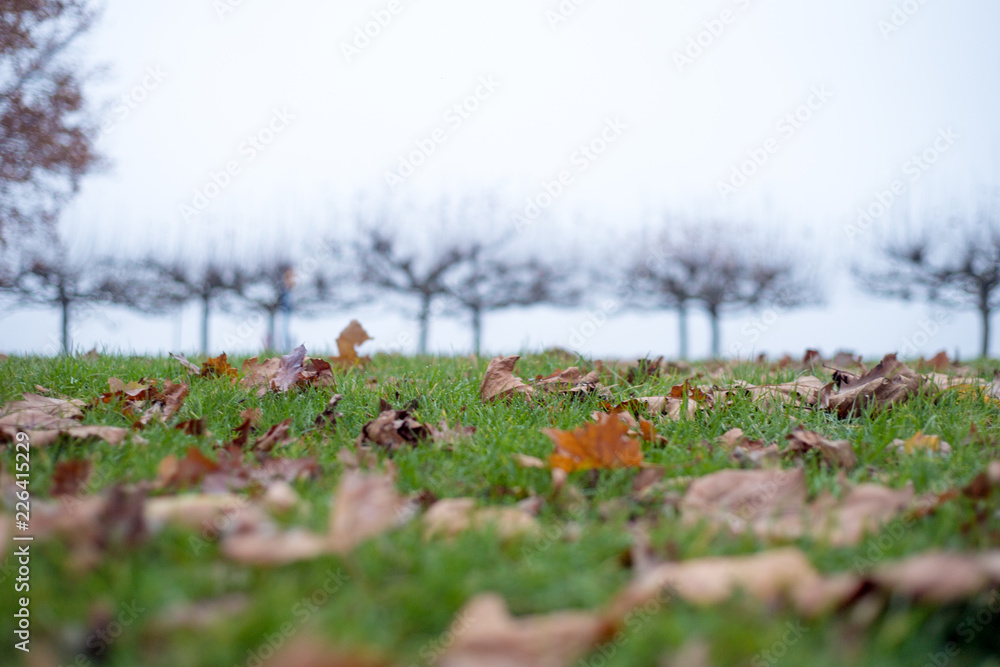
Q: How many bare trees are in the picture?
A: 8